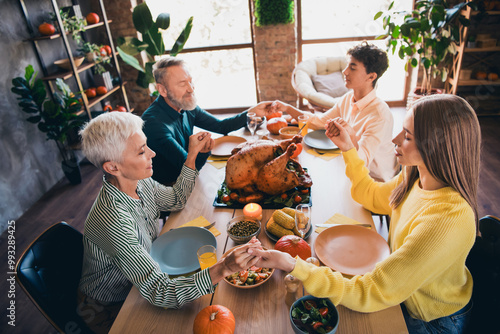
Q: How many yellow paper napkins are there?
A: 4